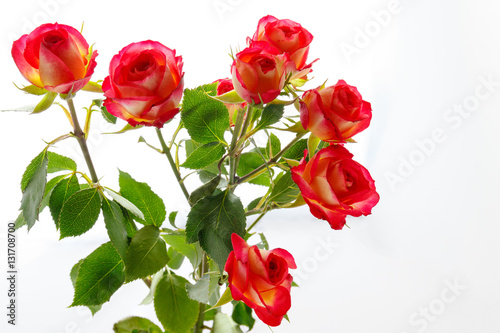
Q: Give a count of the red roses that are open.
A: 7